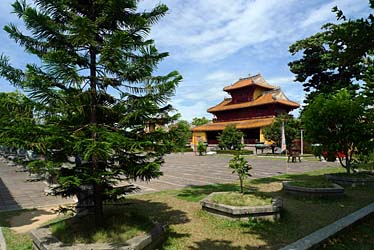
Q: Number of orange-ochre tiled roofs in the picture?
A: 3